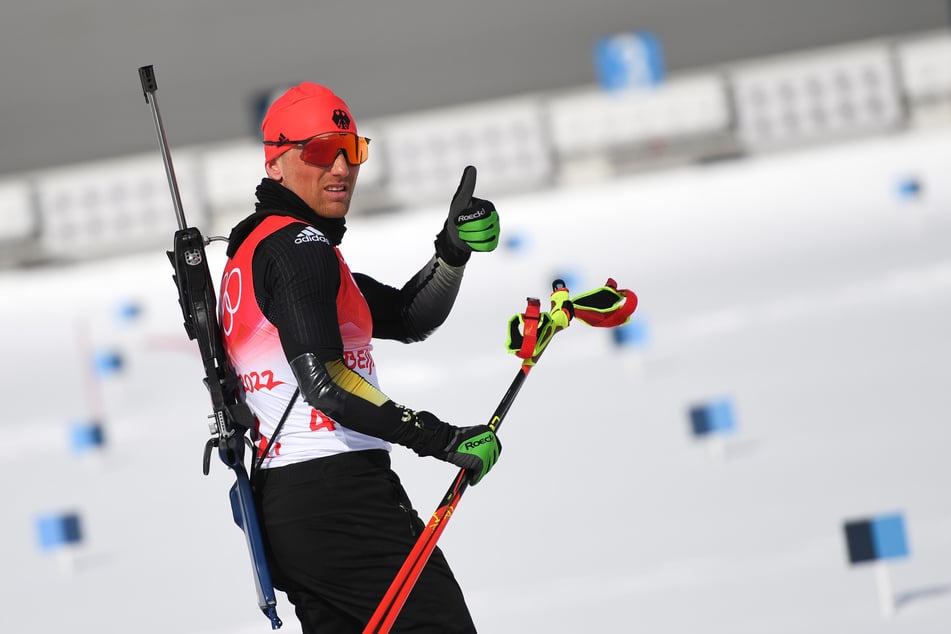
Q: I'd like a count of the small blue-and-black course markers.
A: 10